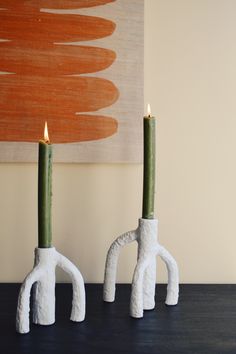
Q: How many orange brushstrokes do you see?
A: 5